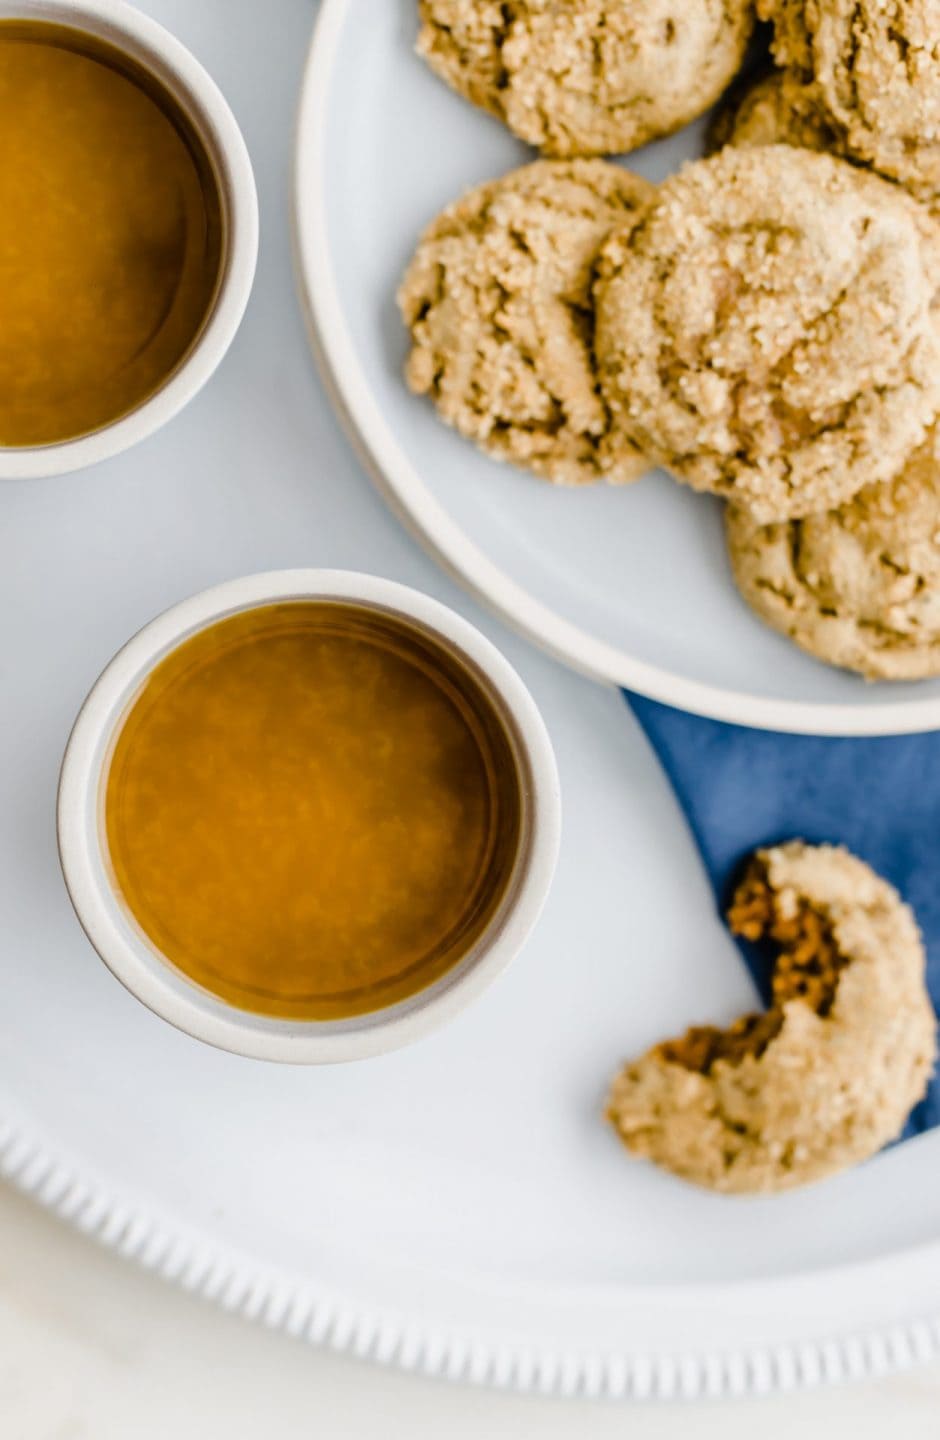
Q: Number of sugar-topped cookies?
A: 7